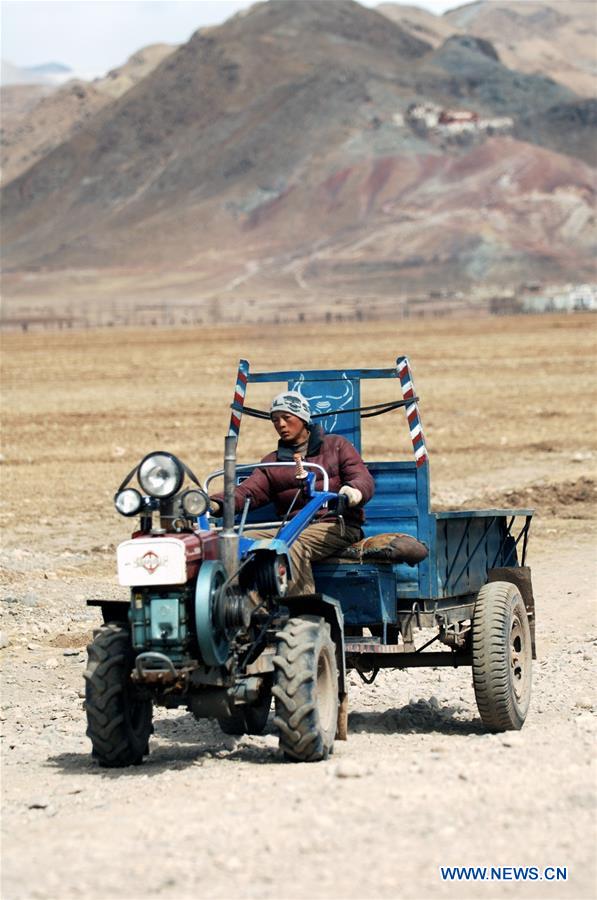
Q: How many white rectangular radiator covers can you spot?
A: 1